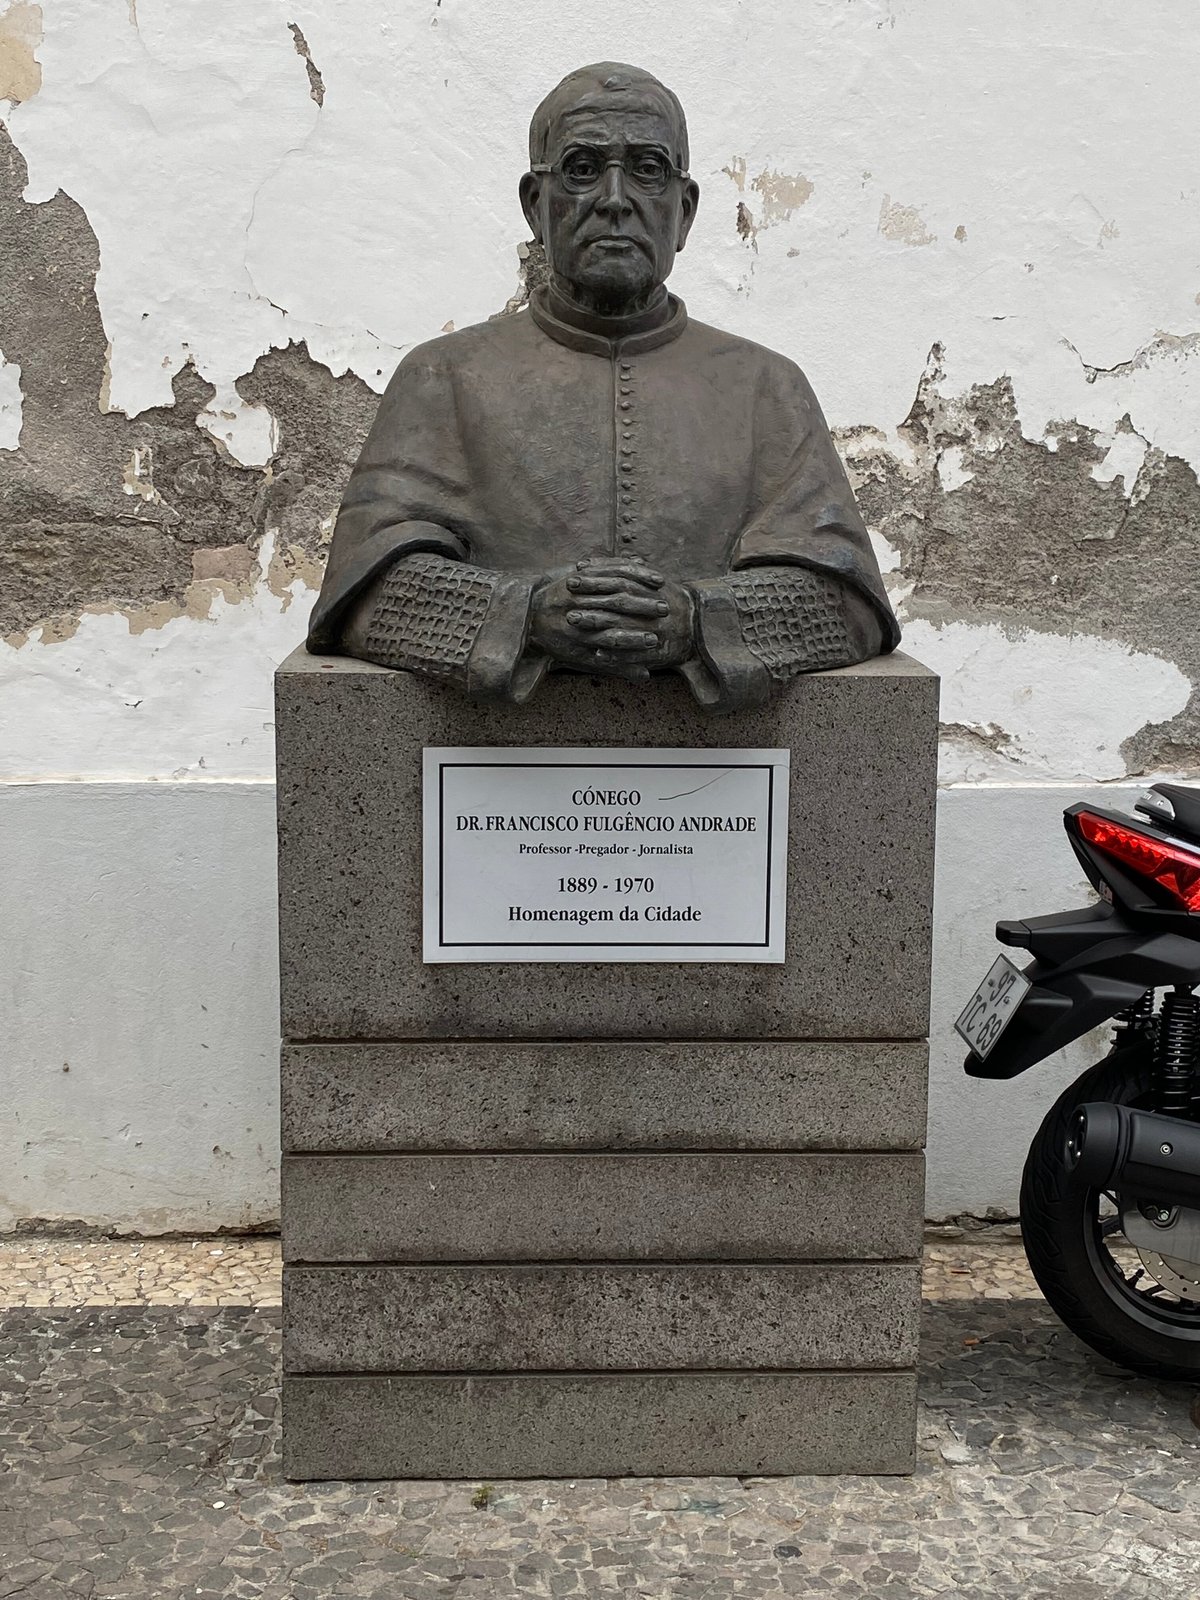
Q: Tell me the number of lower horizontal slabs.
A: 4